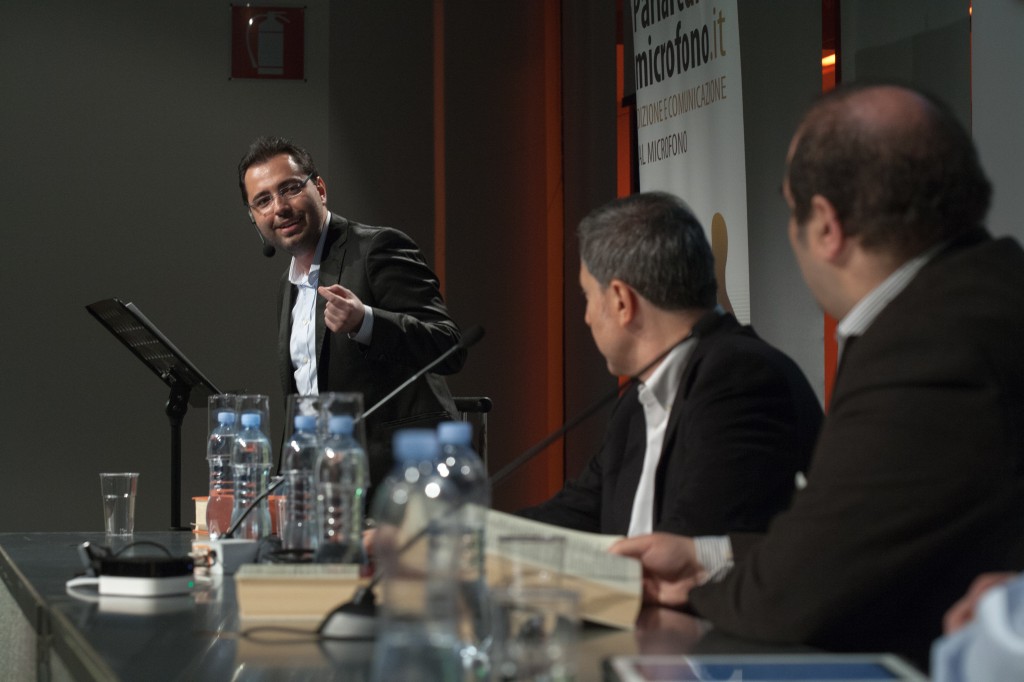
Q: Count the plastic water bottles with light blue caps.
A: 6